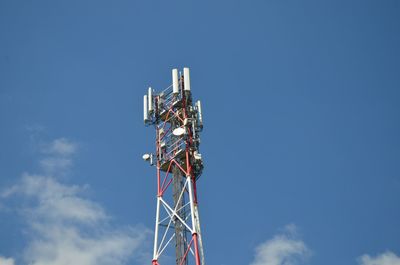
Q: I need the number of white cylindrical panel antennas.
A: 5